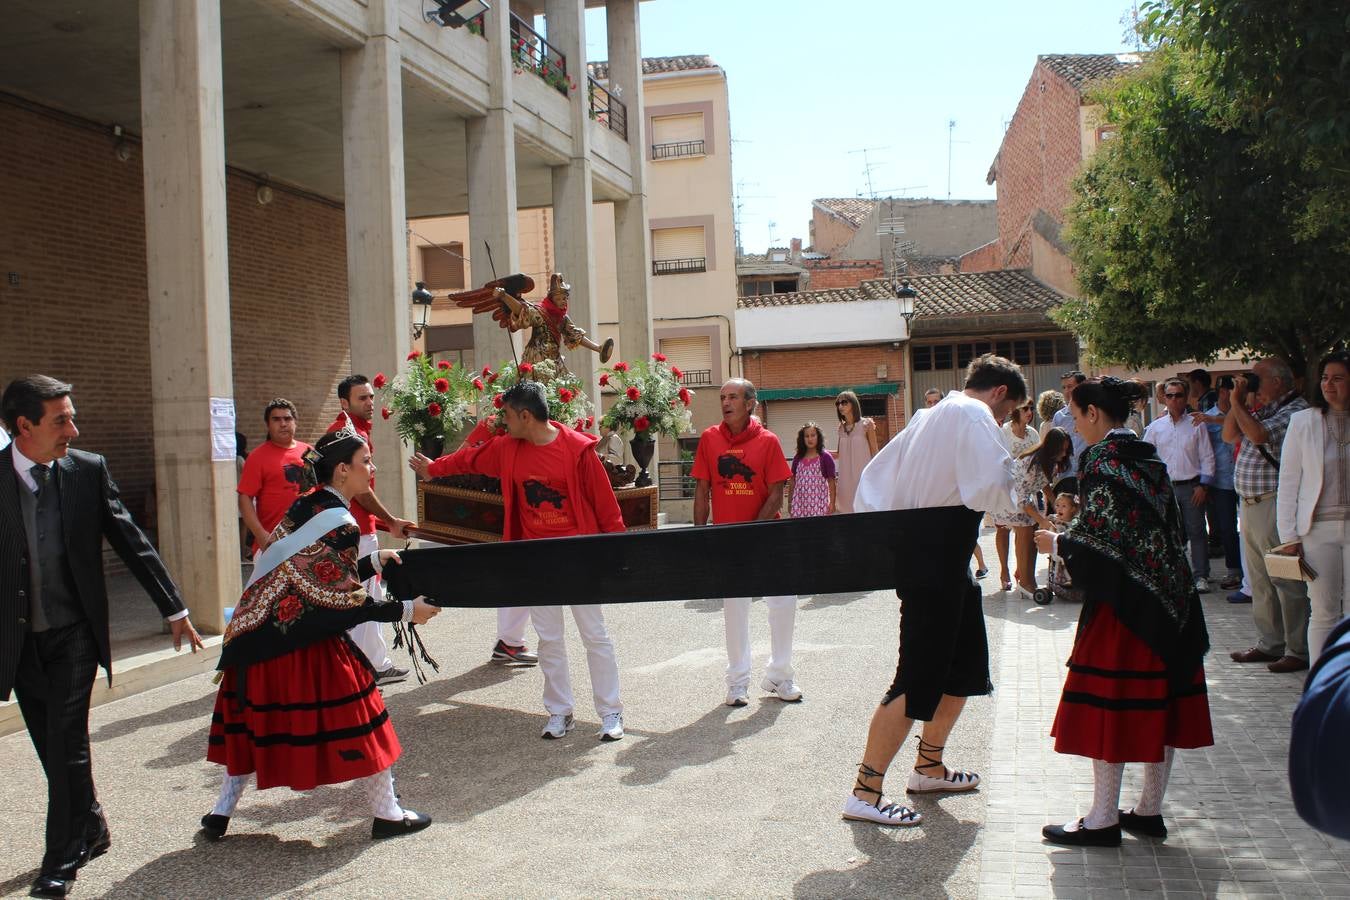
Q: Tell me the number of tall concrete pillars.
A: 5